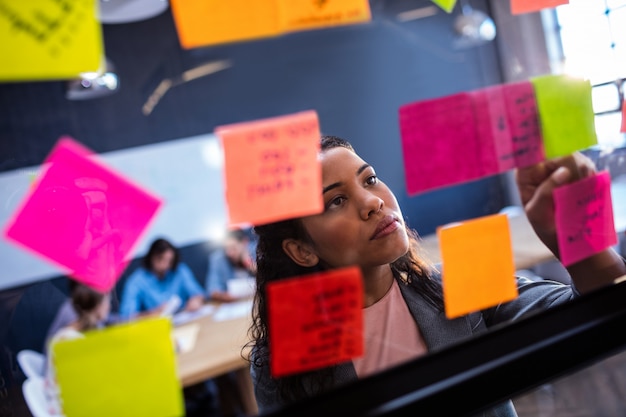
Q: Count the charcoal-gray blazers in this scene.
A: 1